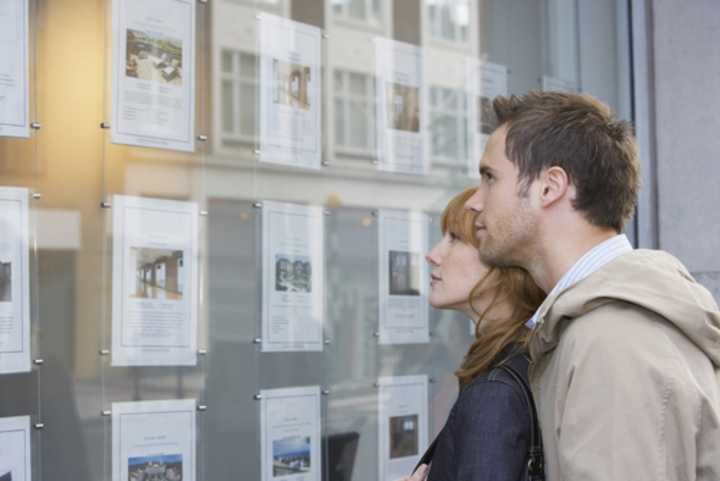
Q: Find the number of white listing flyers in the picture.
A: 14